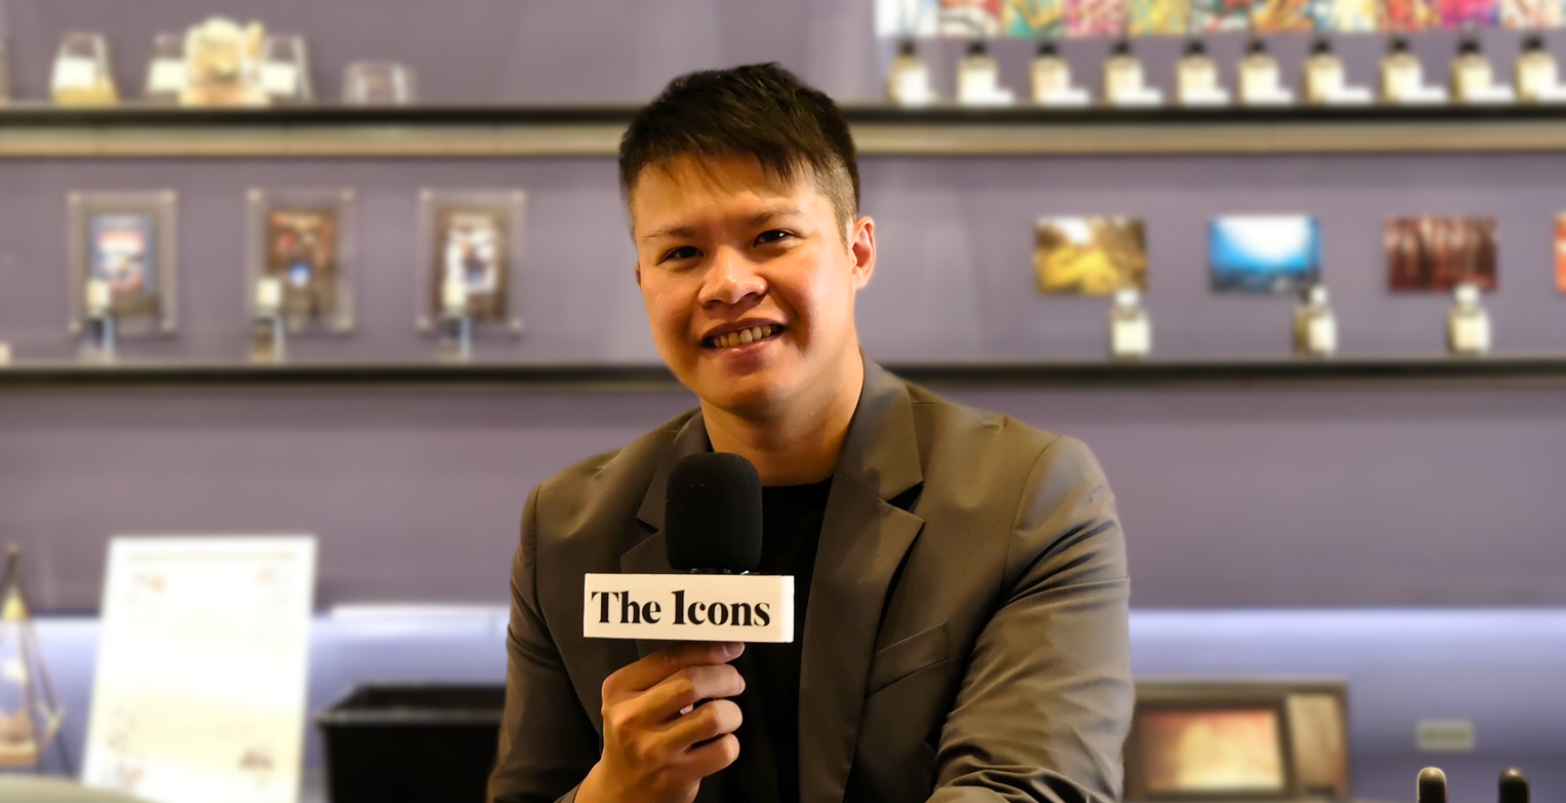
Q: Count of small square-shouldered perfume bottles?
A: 13